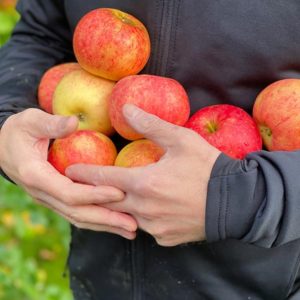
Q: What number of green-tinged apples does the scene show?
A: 1